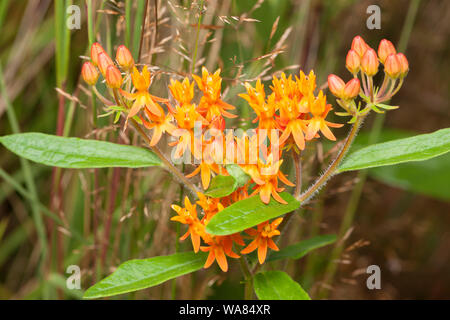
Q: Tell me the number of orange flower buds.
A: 13